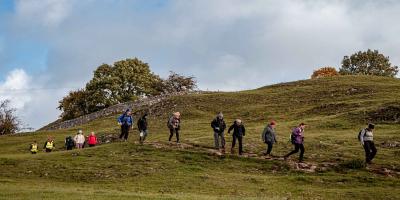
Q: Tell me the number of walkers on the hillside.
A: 13